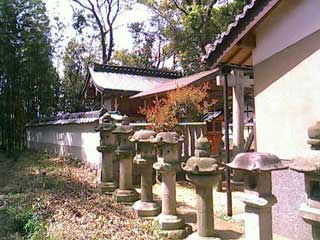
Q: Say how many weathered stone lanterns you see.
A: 7